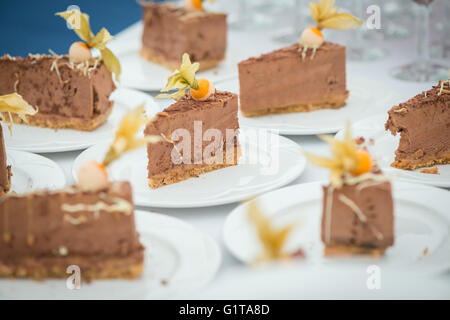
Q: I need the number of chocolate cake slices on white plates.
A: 8